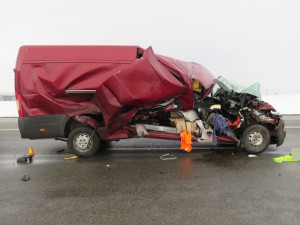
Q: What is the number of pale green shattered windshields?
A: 1